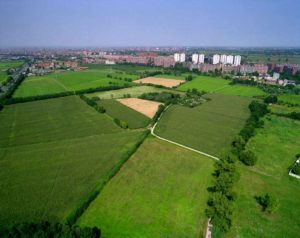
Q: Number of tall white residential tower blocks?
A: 8